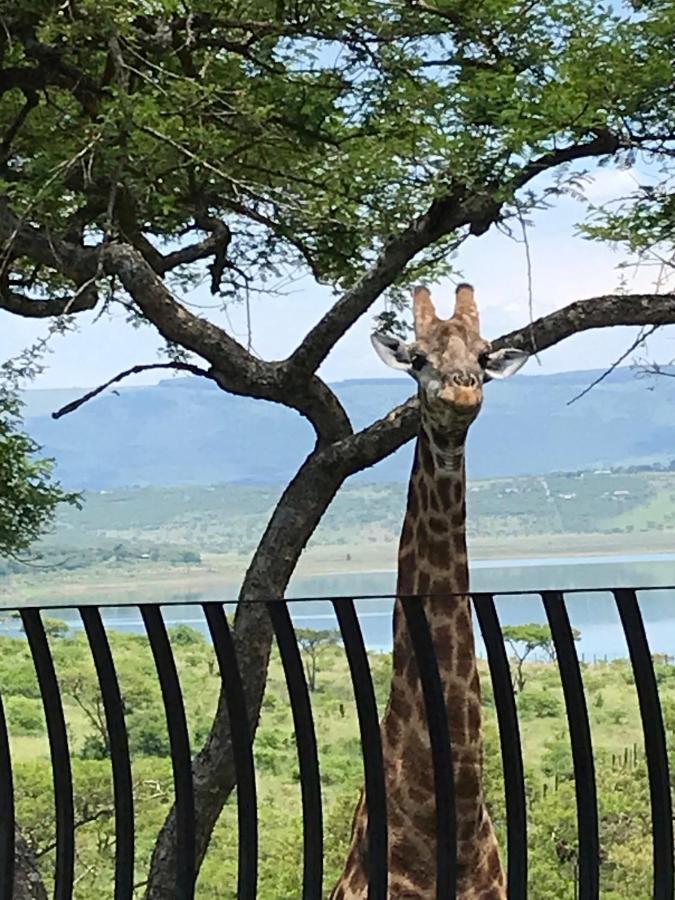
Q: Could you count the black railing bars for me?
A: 11